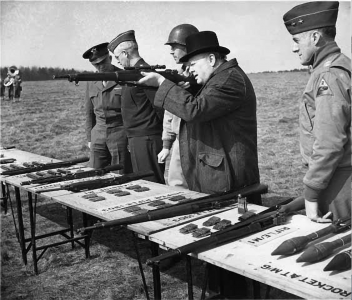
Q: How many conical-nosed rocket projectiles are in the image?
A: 3